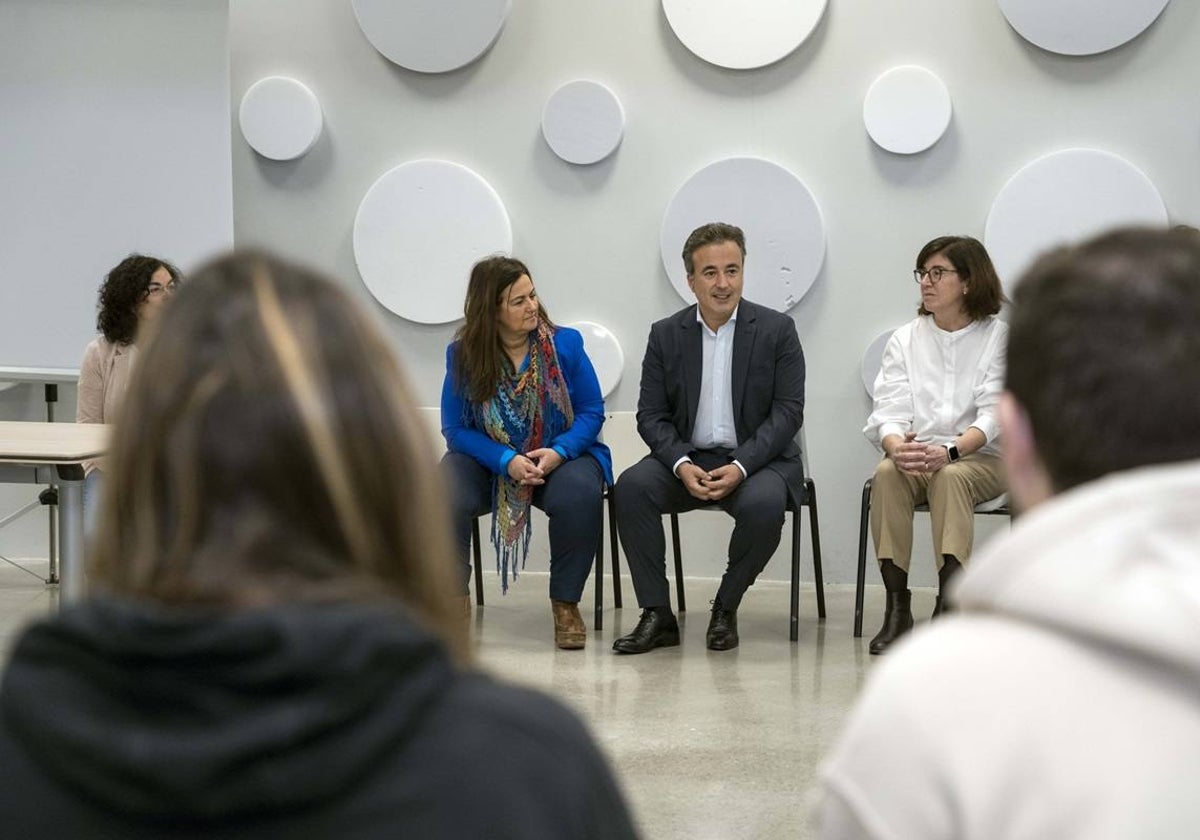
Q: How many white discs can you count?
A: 11